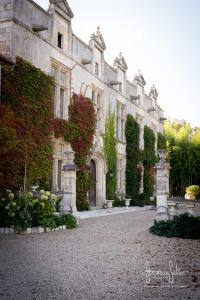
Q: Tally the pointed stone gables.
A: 5